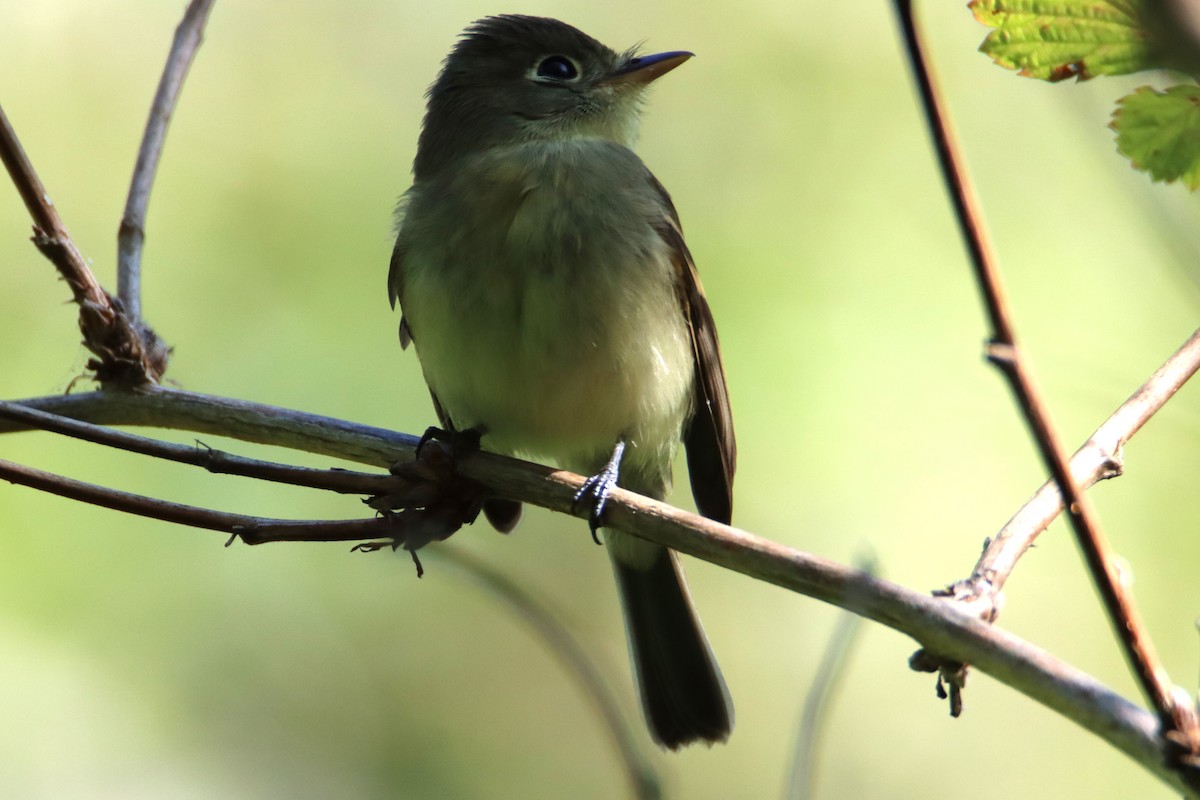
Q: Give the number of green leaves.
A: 2